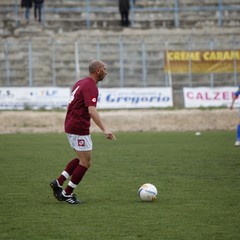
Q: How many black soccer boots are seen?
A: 2